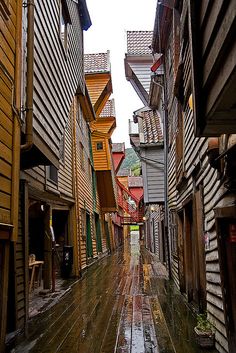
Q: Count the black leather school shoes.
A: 0